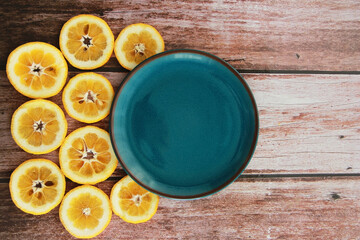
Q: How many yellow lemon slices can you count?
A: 9